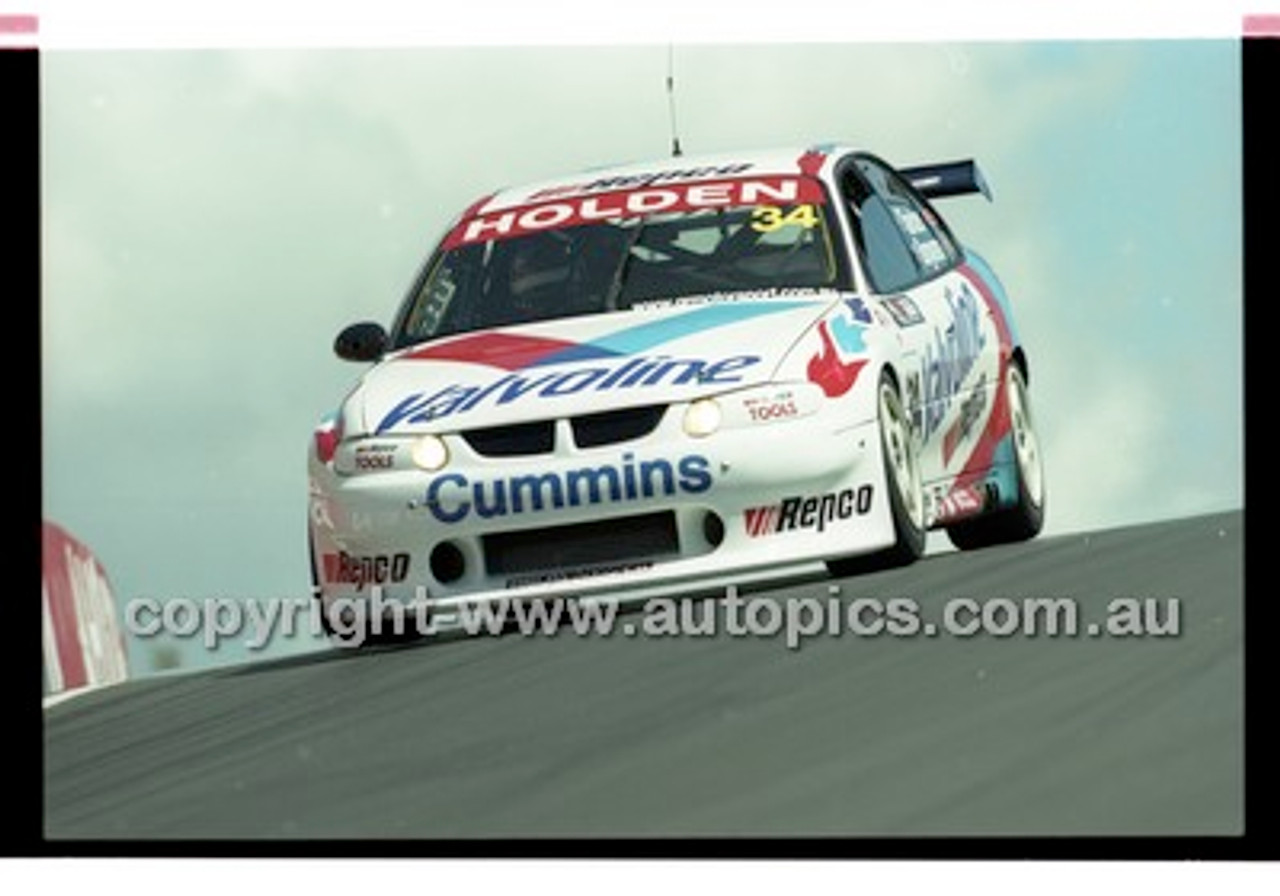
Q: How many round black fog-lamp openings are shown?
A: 2